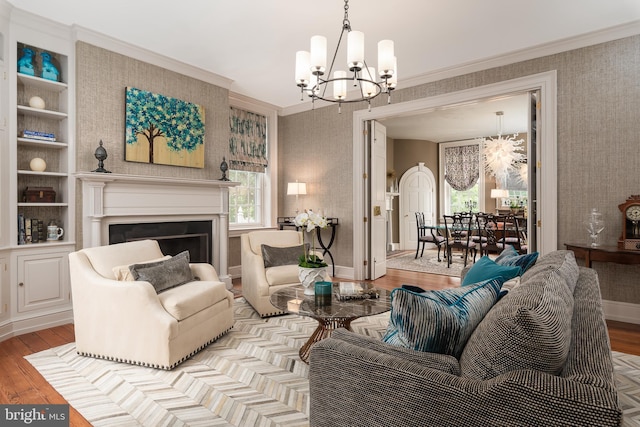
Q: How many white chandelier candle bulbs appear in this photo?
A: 8